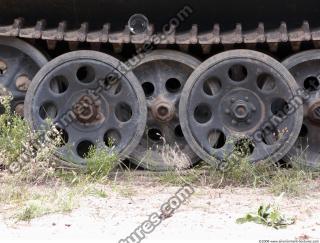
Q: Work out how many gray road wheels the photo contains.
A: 5